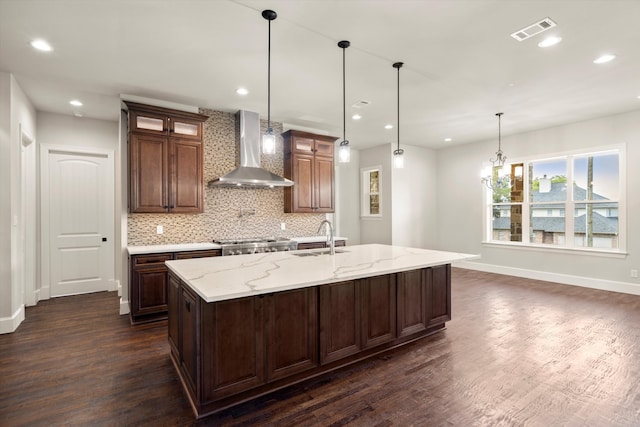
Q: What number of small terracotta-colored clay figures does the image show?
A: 0